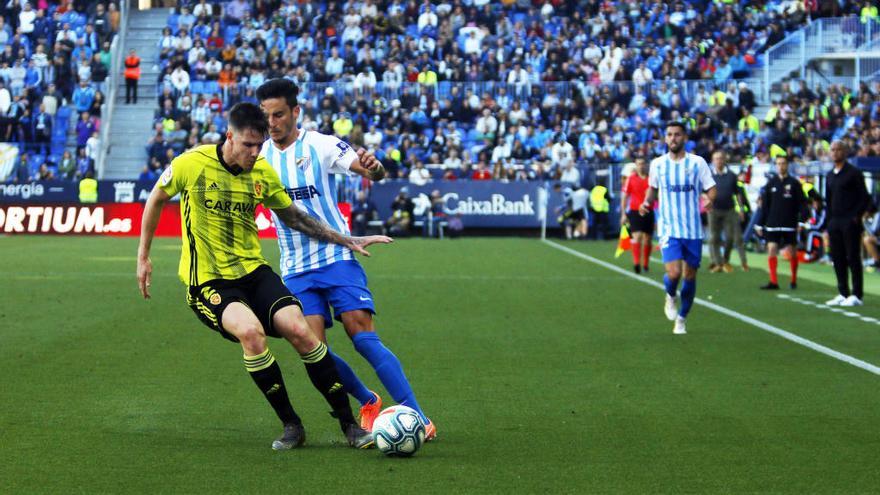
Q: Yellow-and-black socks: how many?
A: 2